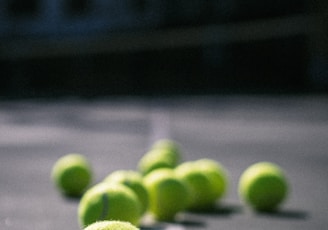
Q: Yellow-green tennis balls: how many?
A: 10